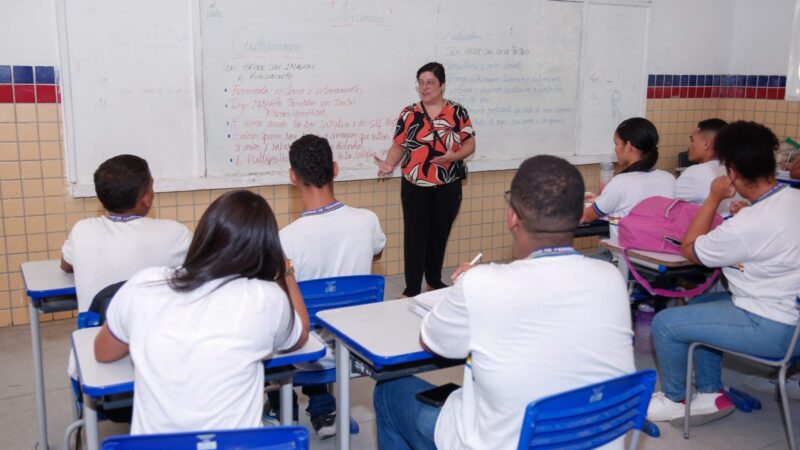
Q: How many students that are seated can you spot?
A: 7